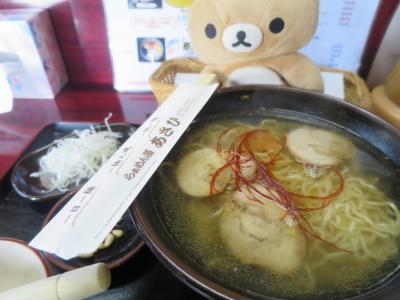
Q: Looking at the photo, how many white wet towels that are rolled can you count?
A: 0